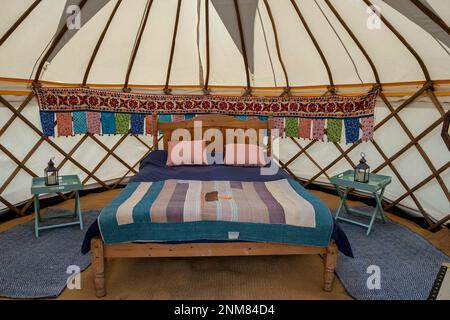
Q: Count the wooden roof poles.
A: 12